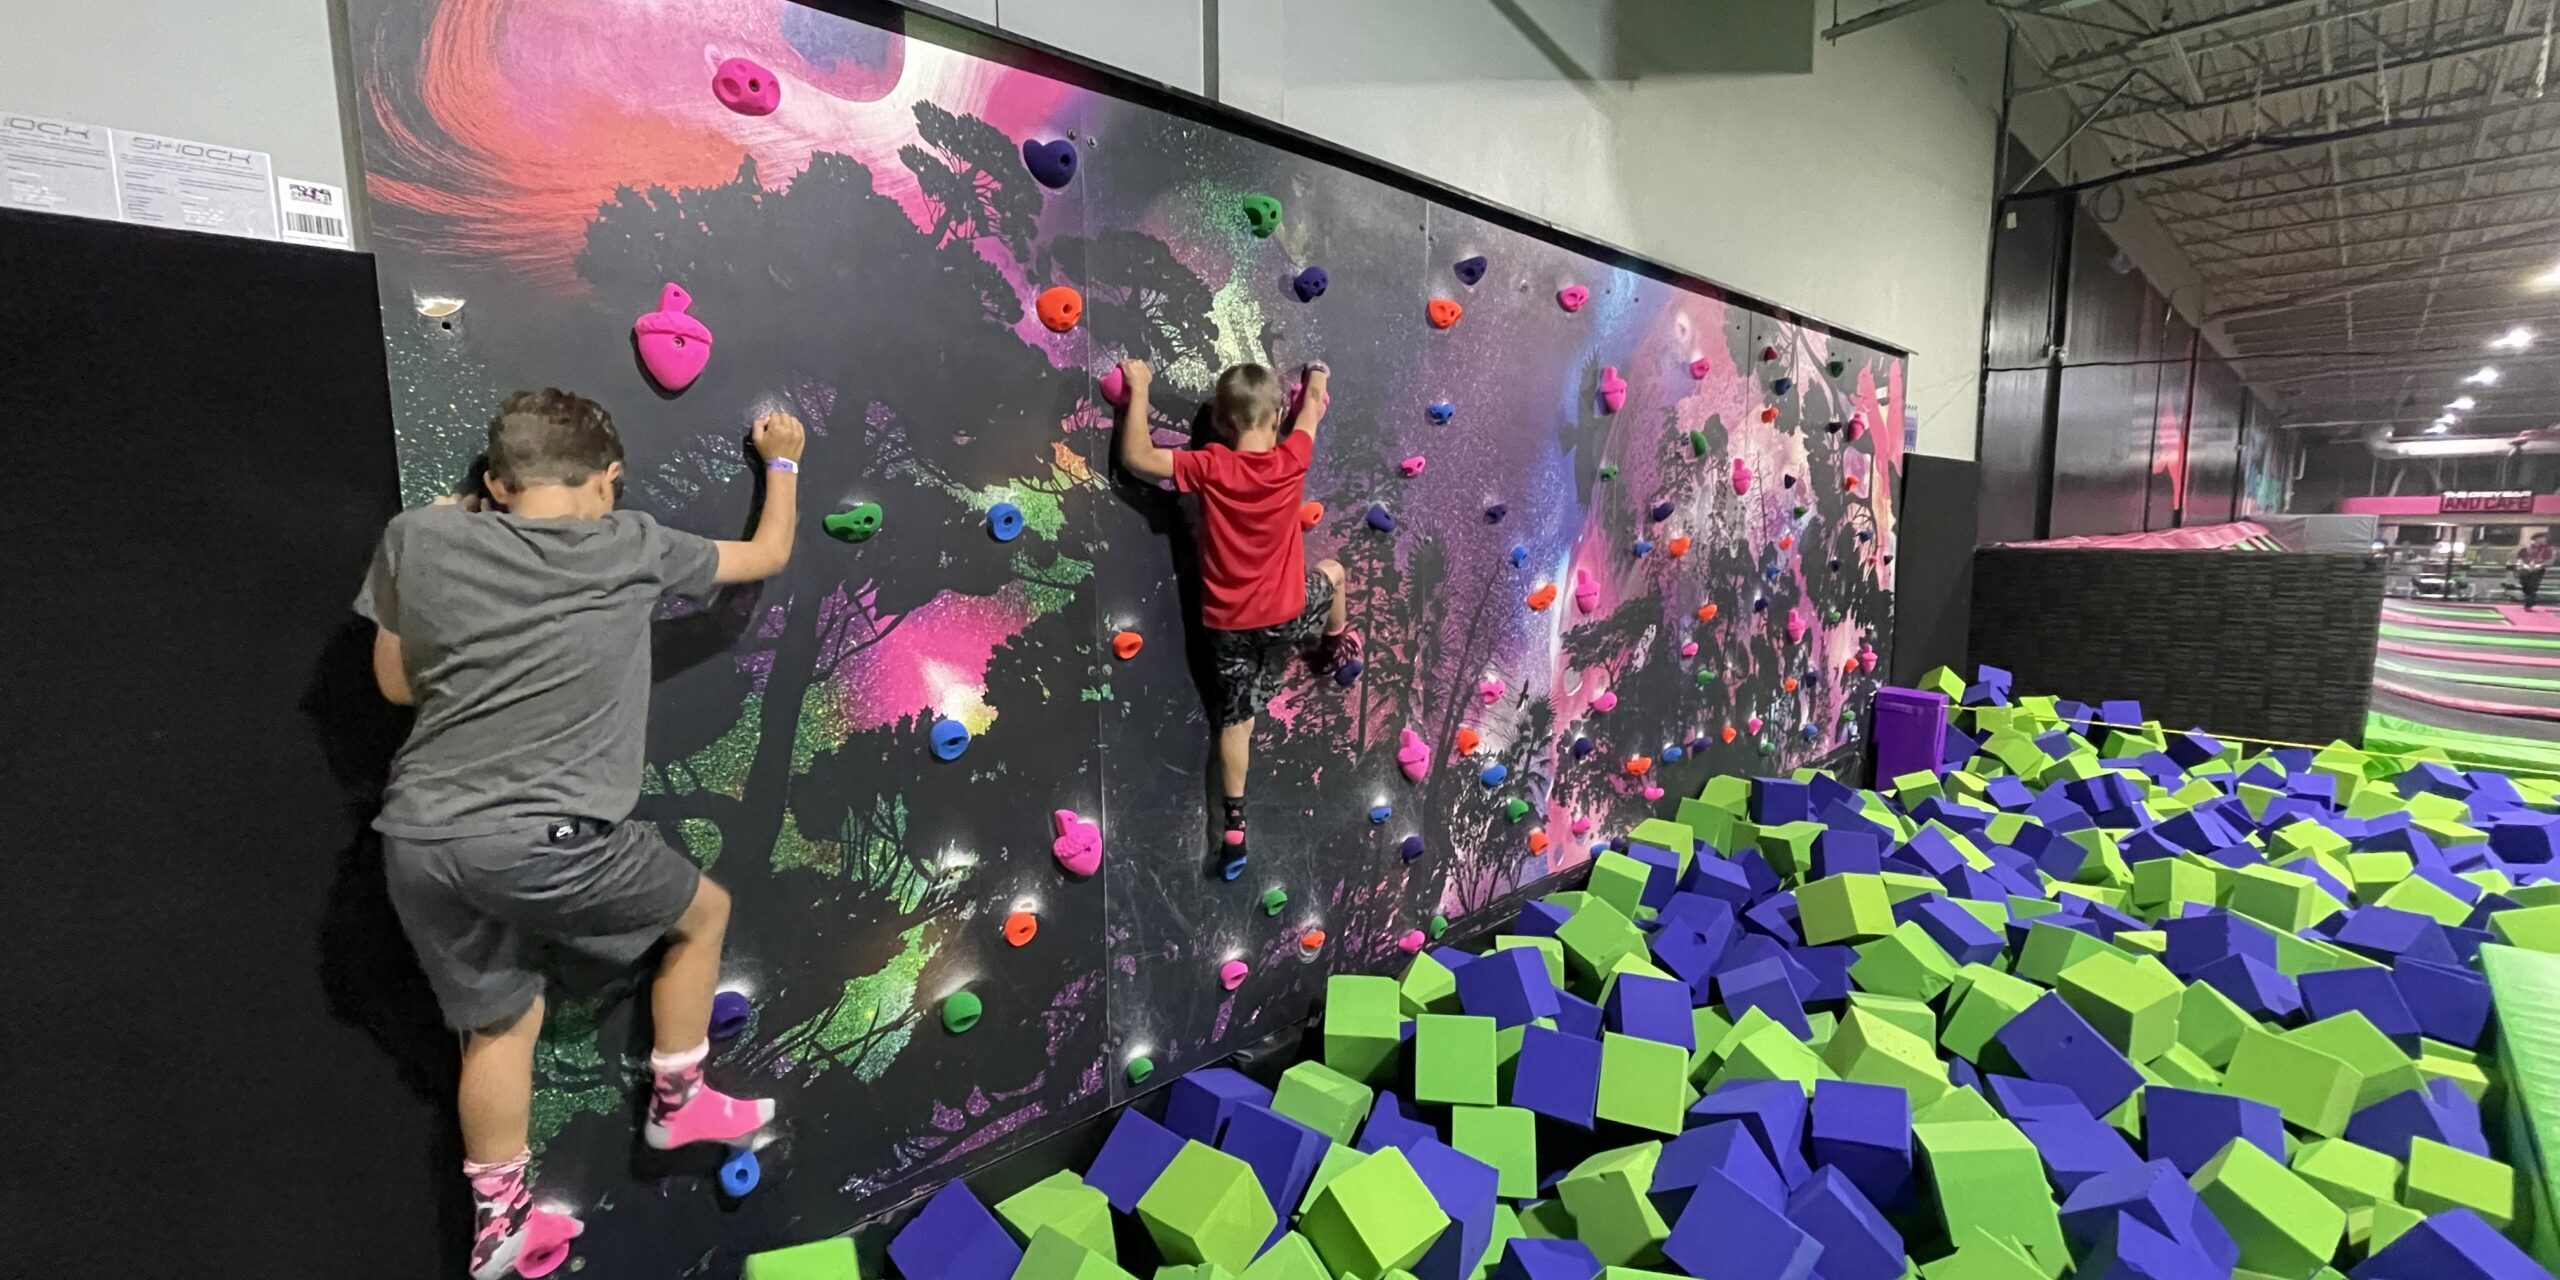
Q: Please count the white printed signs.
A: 3